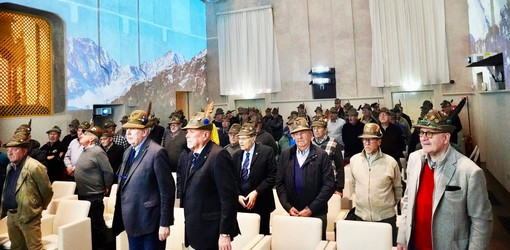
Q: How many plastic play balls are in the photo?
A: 0